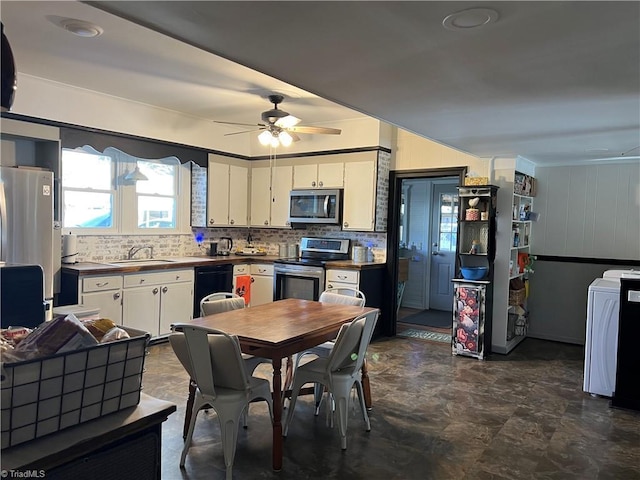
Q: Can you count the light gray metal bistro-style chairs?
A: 4